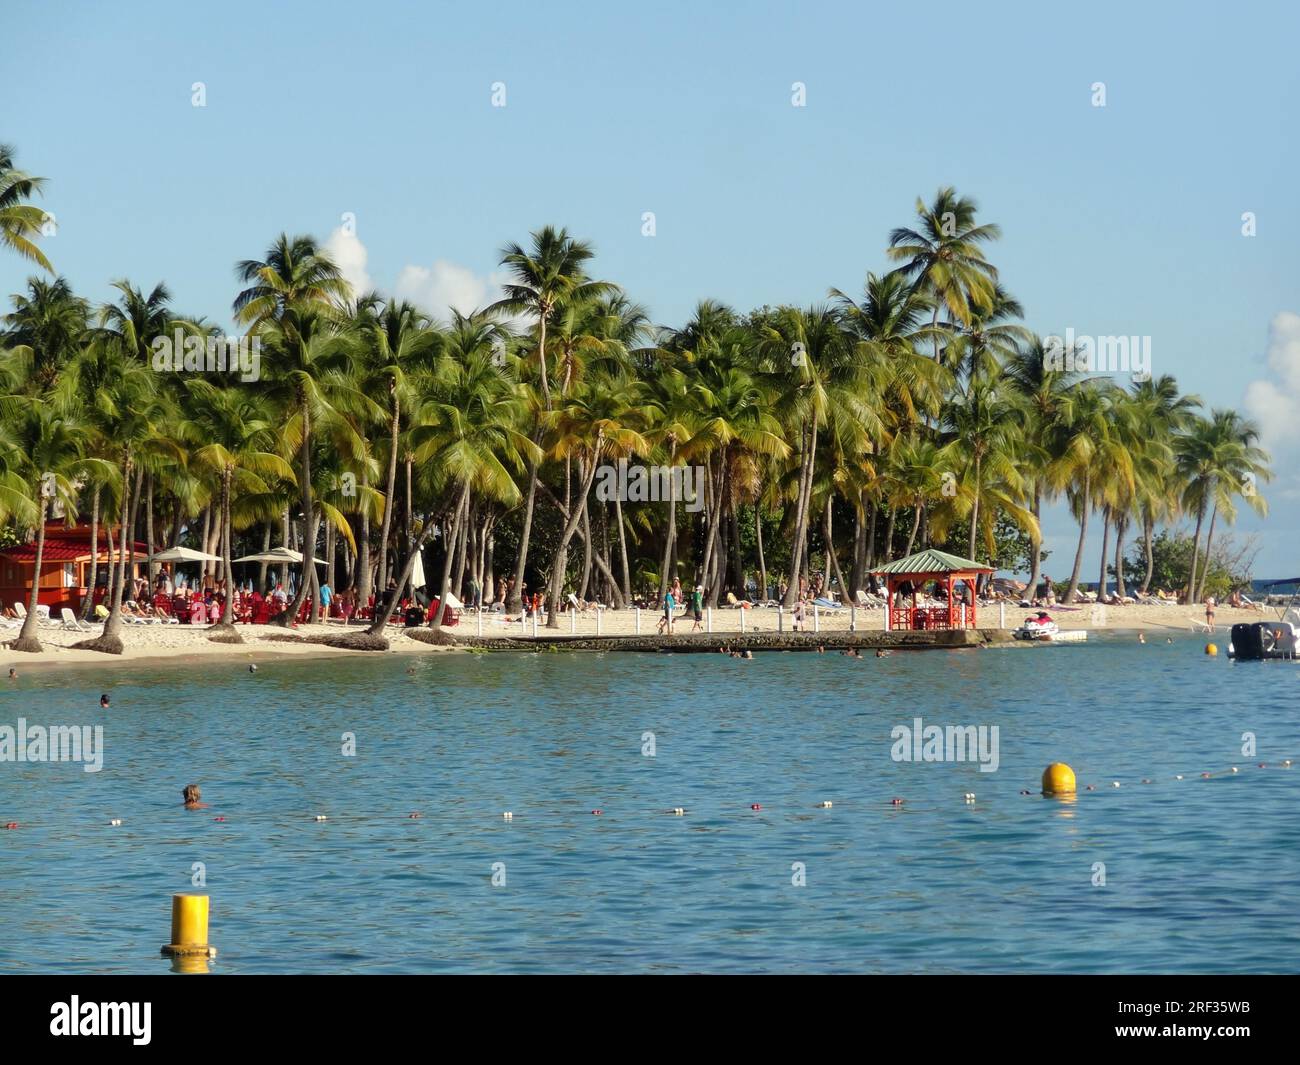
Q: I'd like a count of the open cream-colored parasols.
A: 2